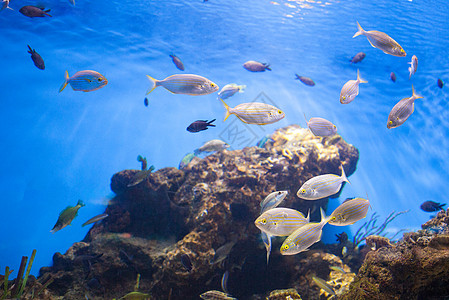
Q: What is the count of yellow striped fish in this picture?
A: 11